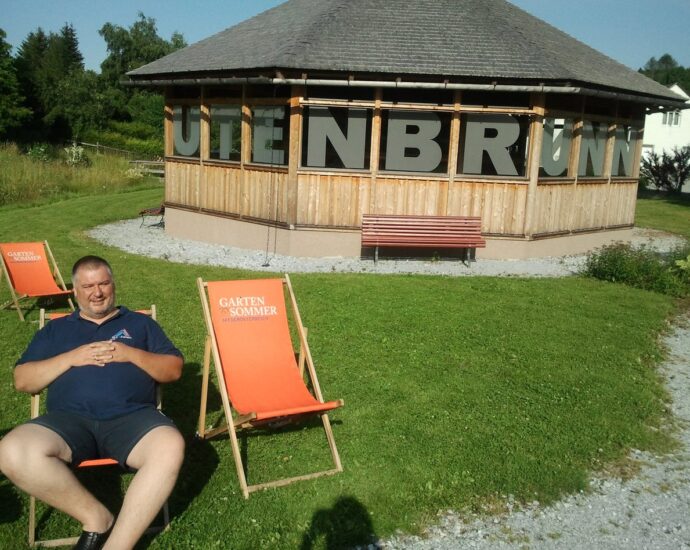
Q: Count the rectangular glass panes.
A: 9